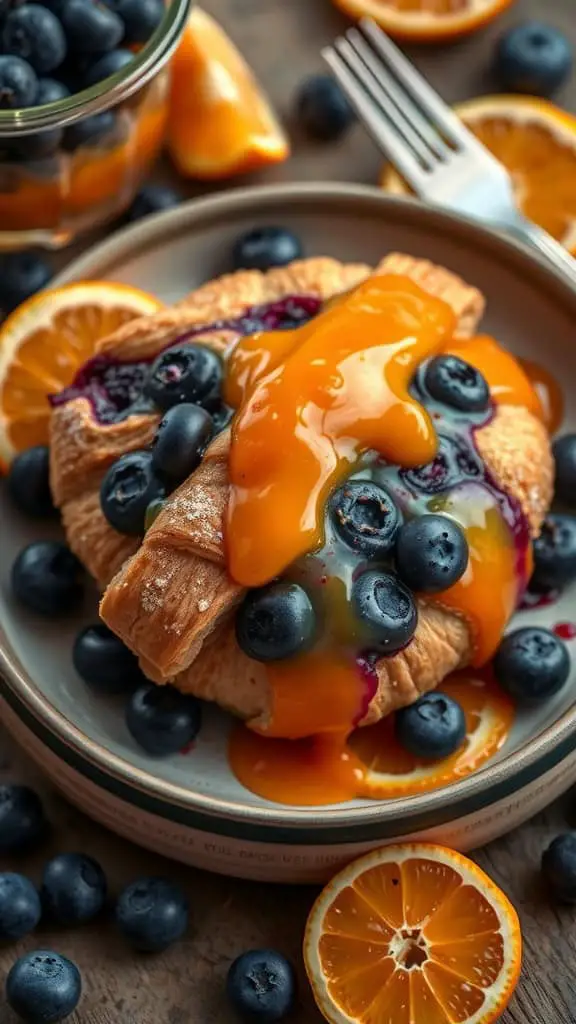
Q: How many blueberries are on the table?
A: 11